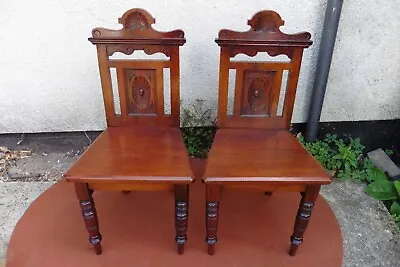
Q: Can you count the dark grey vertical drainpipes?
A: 1